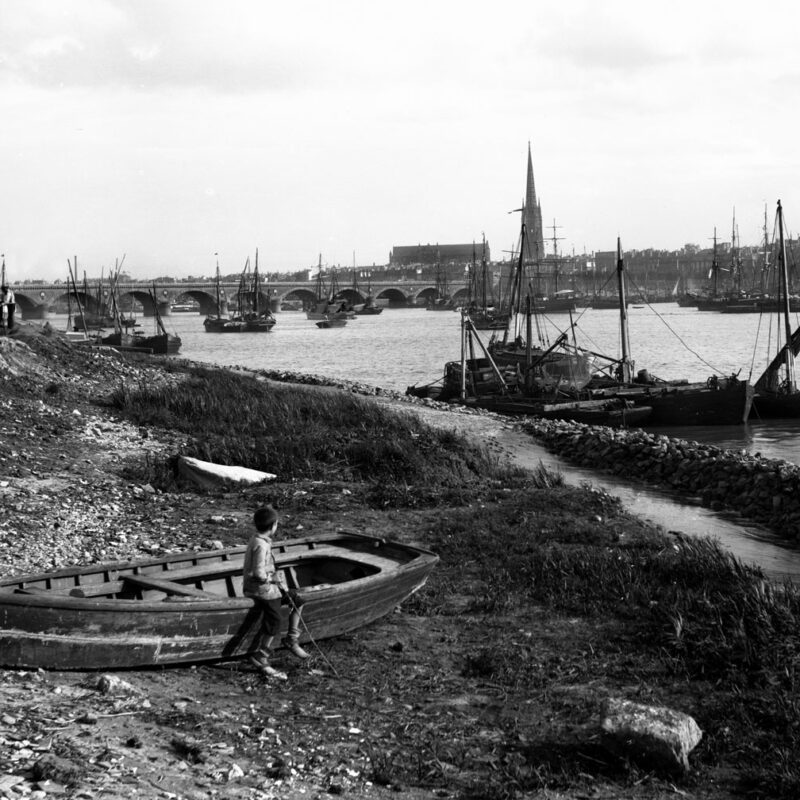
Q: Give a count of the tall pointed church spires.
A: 1